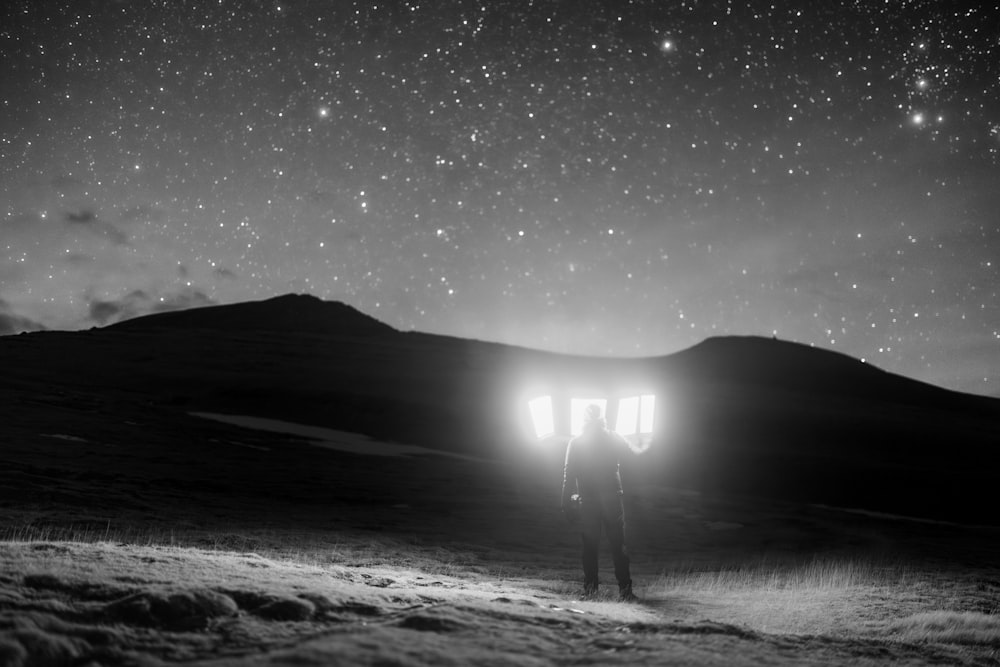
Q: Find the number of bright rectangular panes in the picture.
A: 4